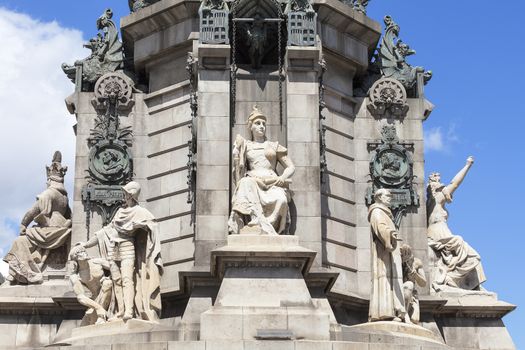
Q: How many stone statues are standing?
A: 2